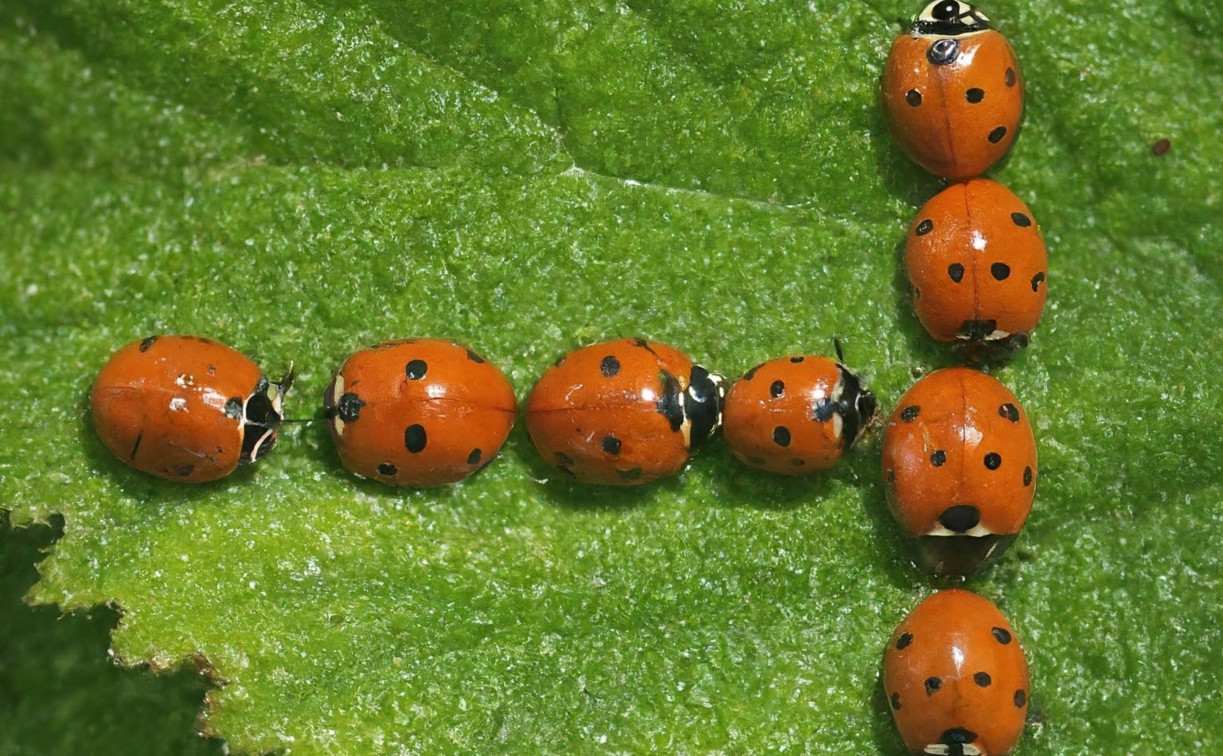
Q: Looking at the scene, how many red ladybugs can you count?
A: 8